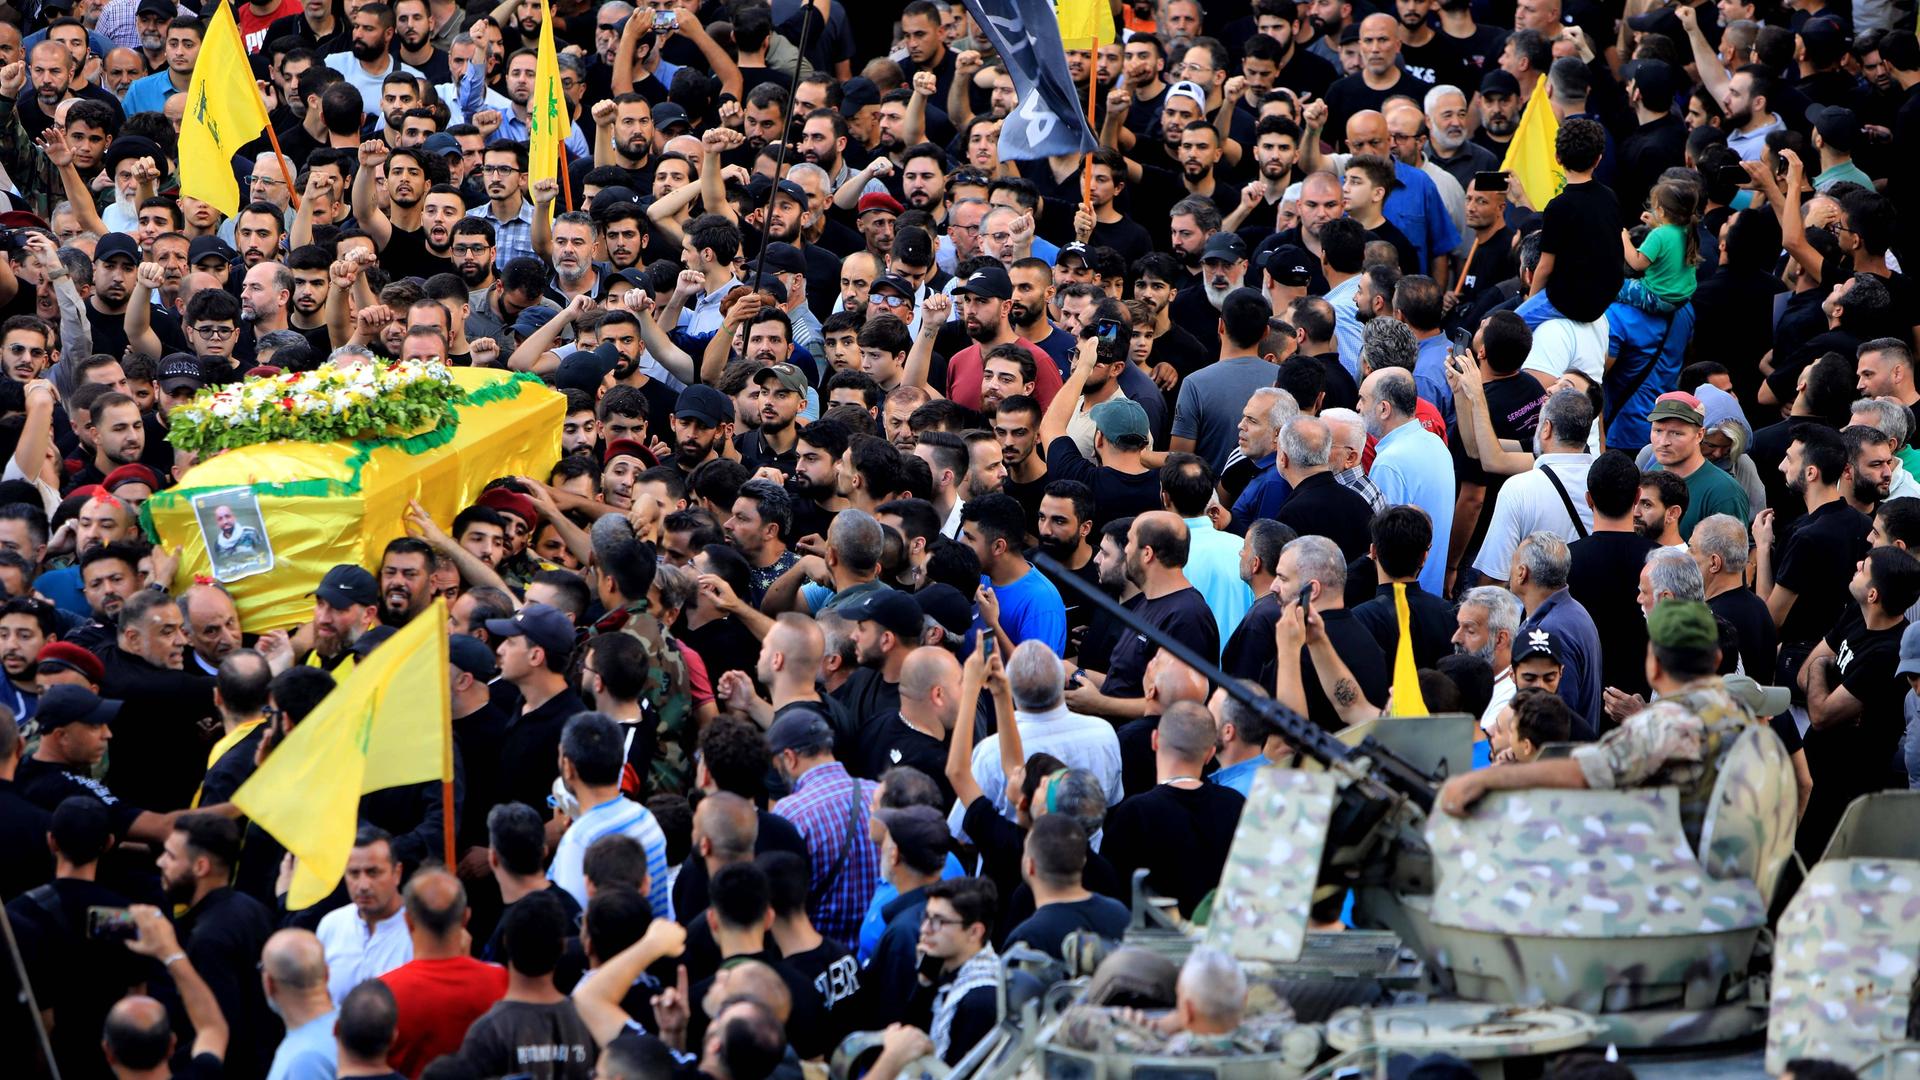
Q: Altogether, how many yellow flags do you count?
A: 6